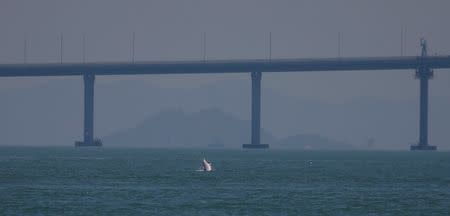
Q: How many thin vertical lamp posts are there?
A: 8